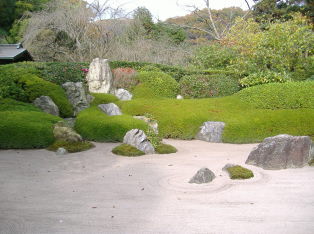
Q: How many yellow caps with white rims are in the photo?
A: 0